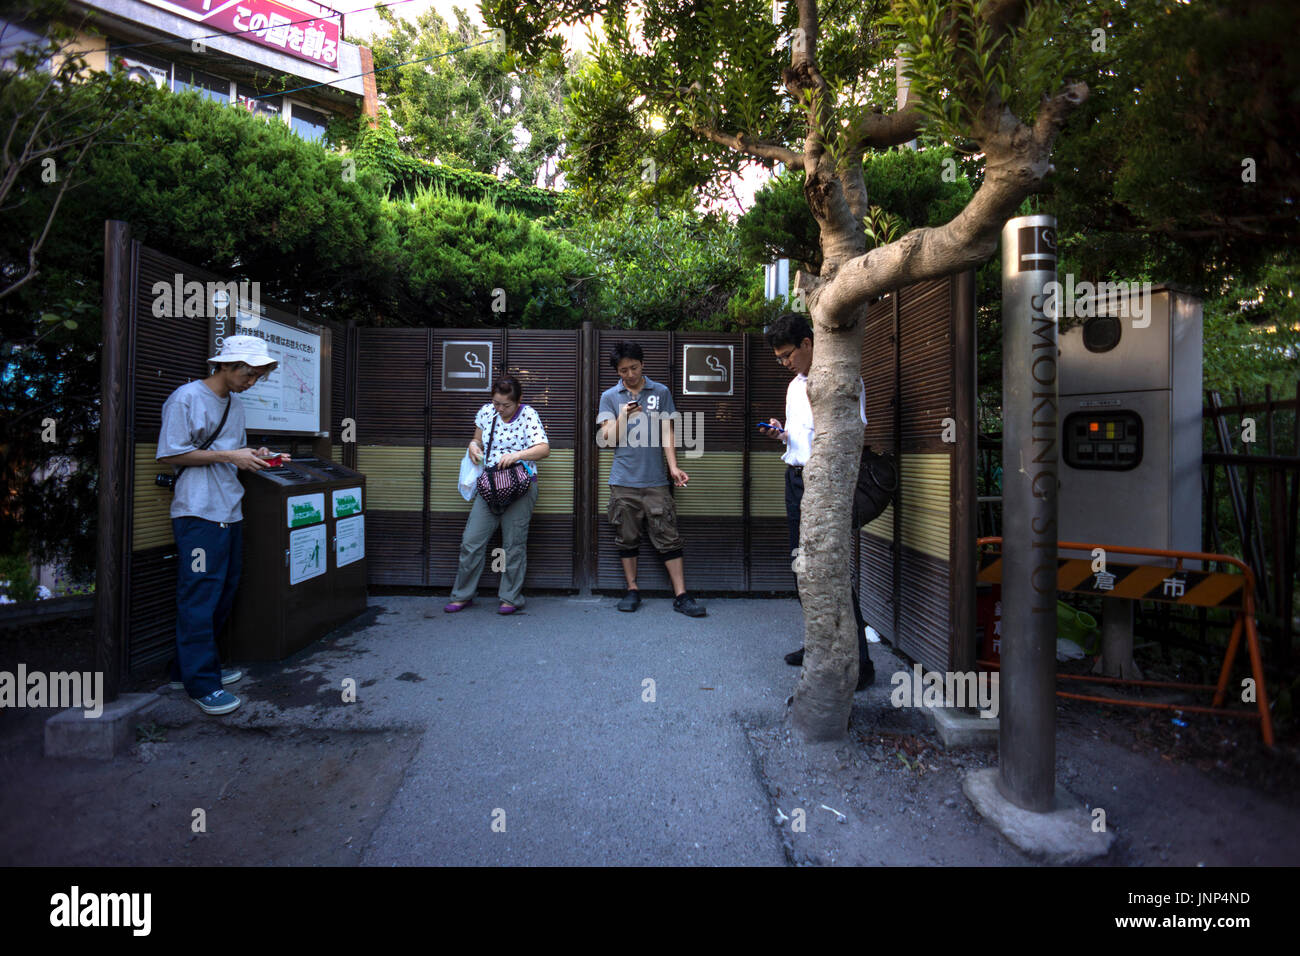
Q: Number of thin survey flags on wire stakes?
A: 0